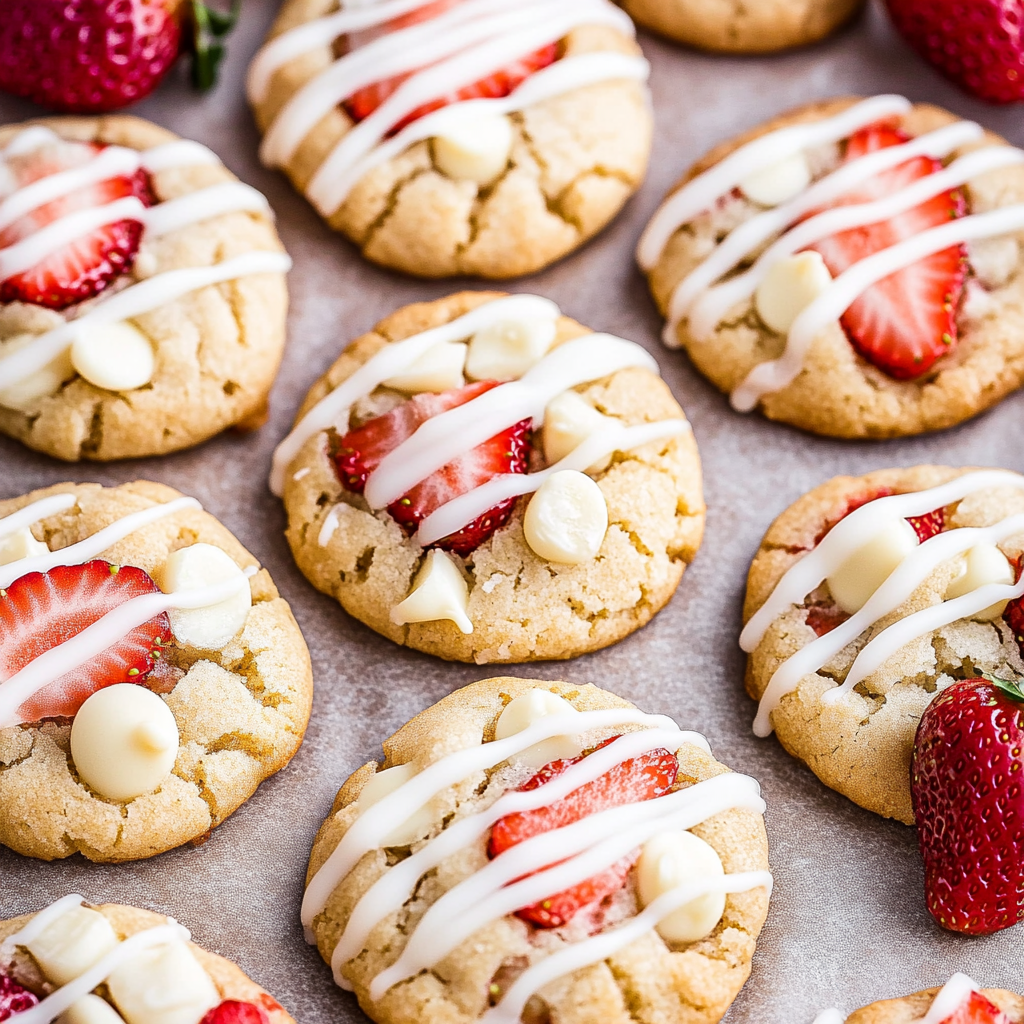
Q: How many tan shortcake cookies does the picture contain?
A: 10